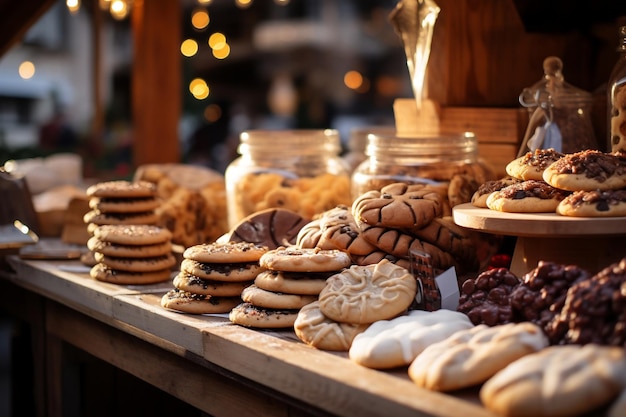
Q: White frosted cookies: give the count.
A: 1